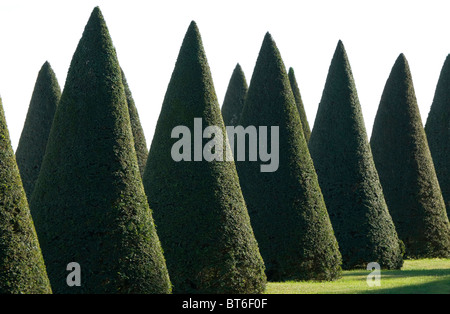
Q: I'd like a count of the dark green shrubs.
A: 11